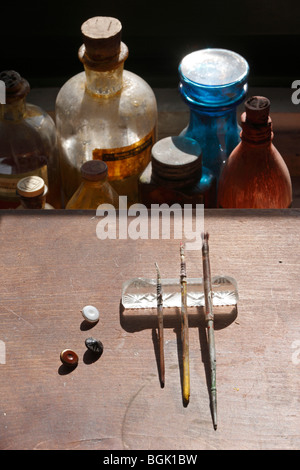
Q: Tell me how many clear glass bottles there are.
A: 2